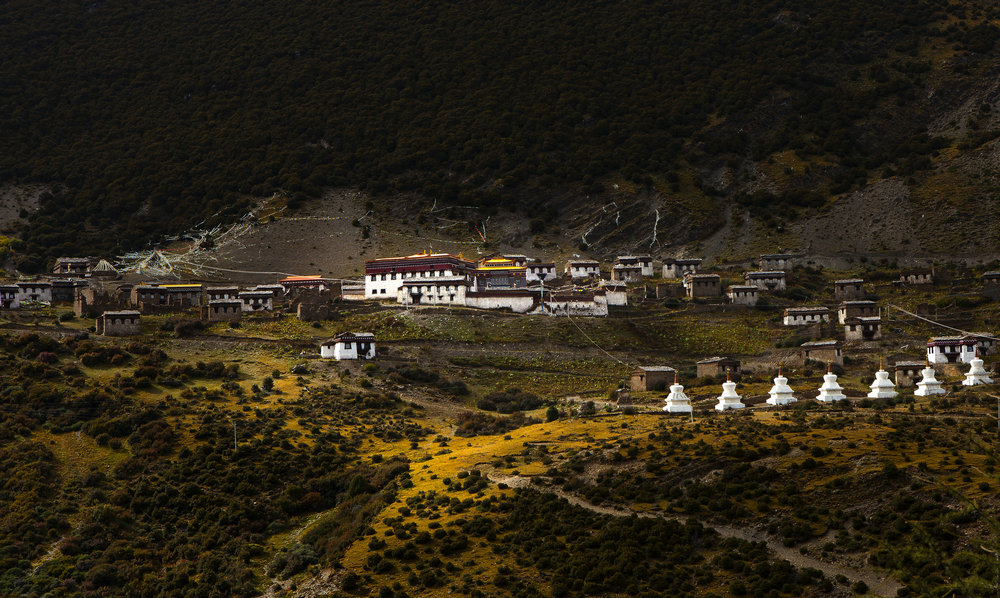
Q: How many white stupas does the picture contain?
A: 7